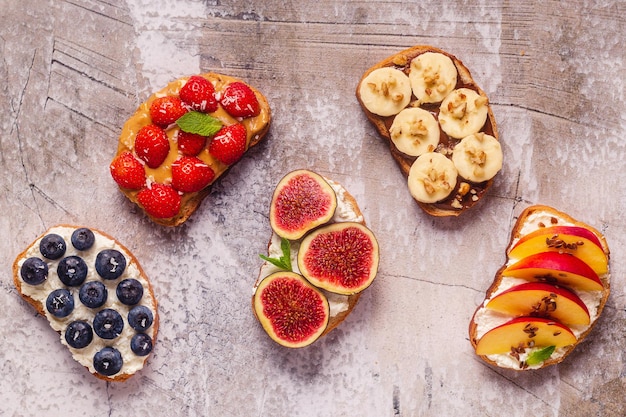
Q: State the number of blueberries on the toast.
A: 13